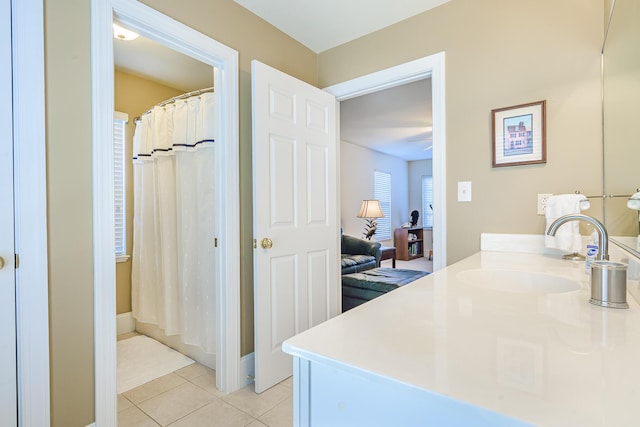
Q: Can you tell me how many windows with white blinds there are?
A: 3